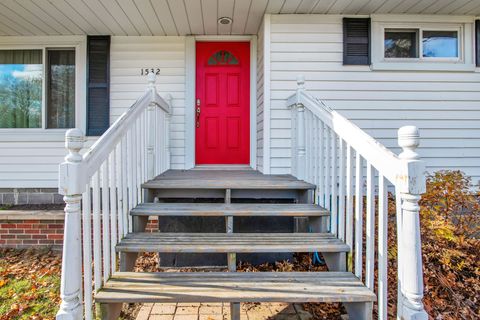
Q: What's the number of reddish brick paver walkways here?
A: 1